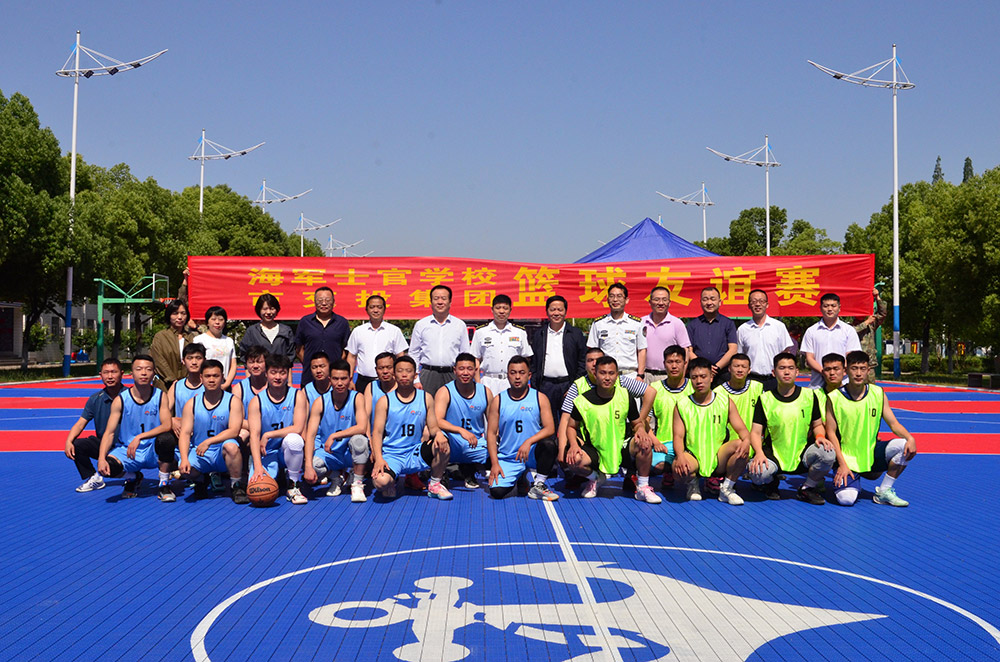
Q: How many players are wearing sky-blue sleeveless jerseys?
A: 11